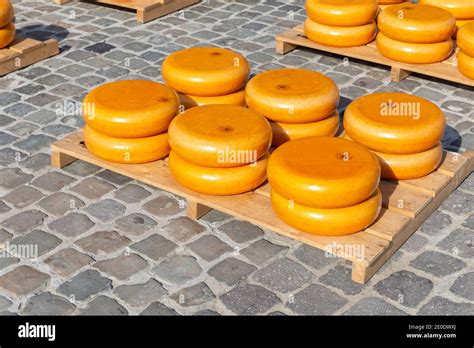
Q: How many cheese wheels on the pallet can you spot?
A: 12